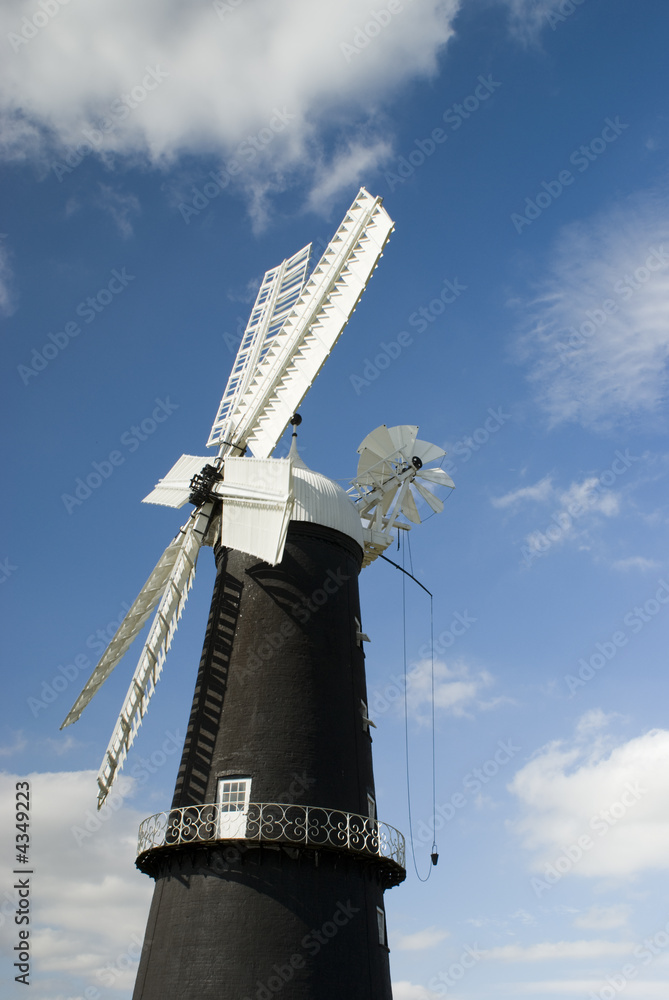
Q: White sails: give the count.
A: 6